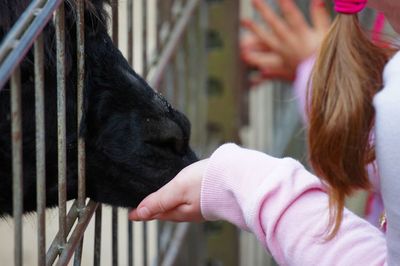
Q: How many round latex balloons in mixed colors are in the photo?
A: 0